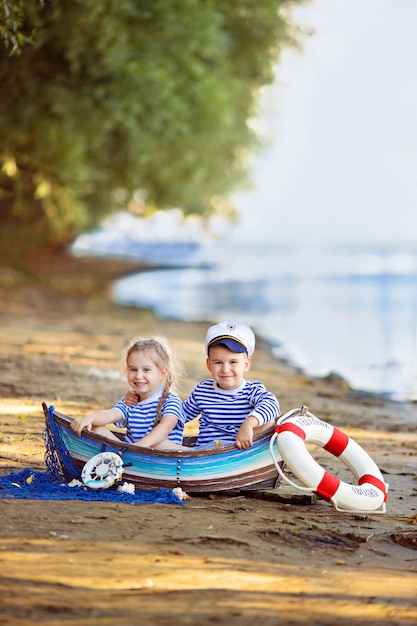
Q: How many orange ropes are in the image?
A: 0